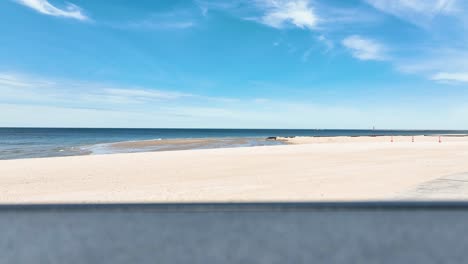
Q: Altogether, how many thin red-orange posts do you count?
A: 3